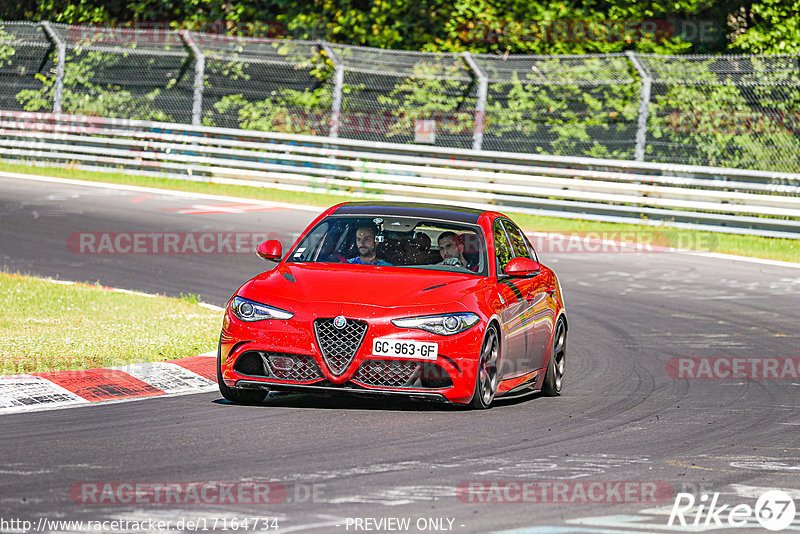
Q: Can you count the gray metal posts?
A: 5